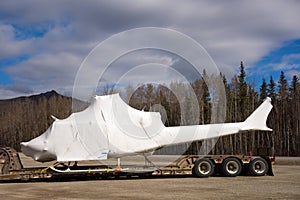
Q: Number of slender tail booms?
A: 1